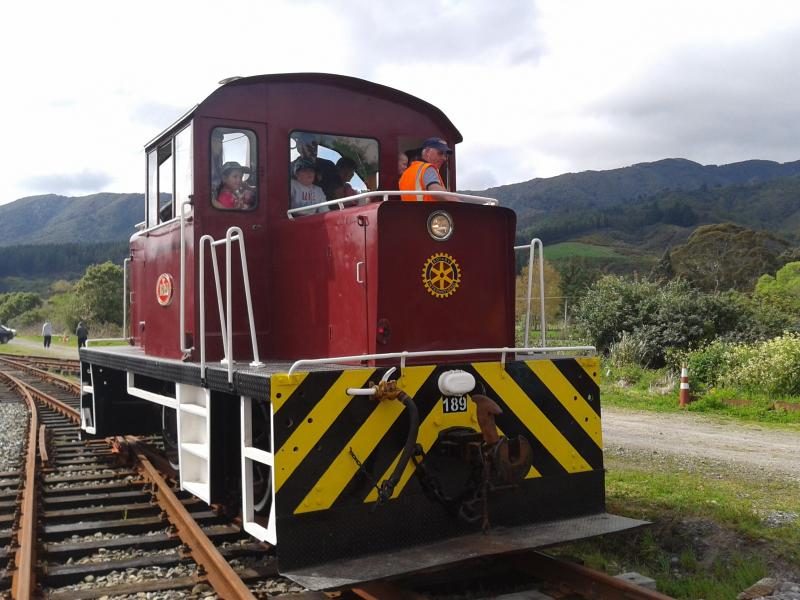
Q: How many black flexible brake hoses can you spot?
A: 1